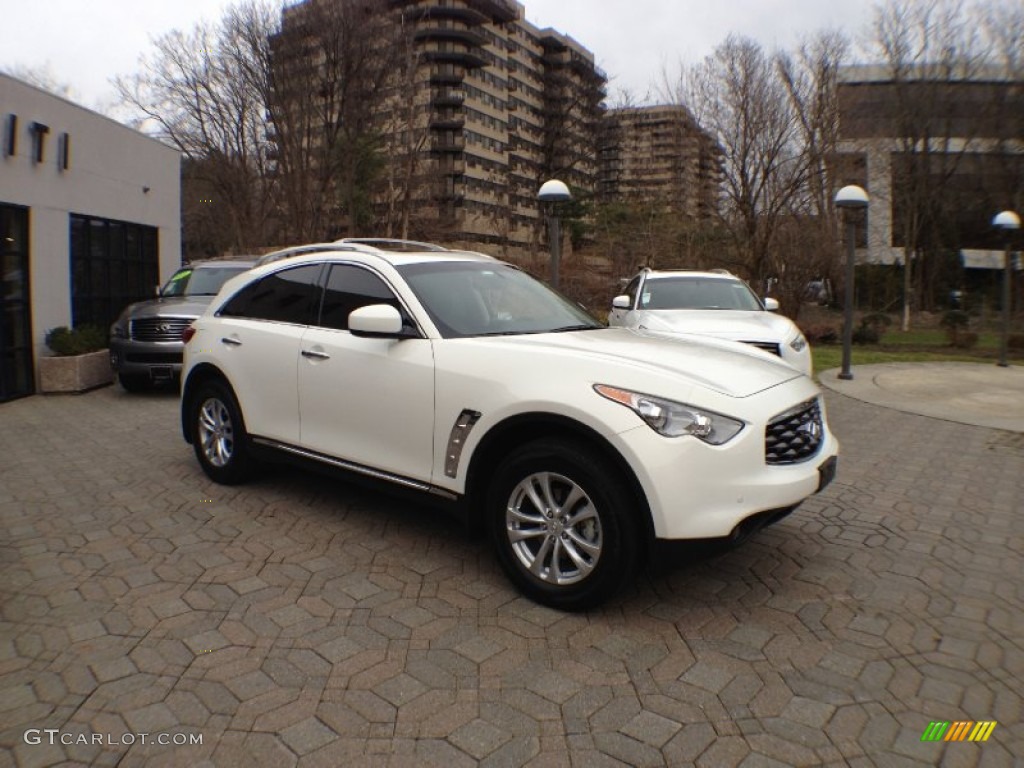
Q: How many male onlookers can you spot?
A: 0